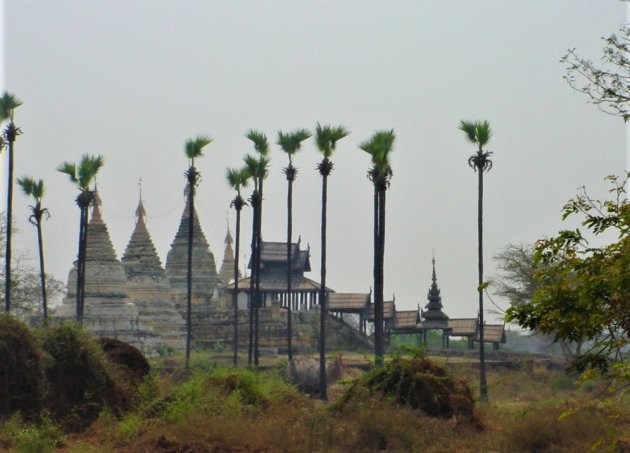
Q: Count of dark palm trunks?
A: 13